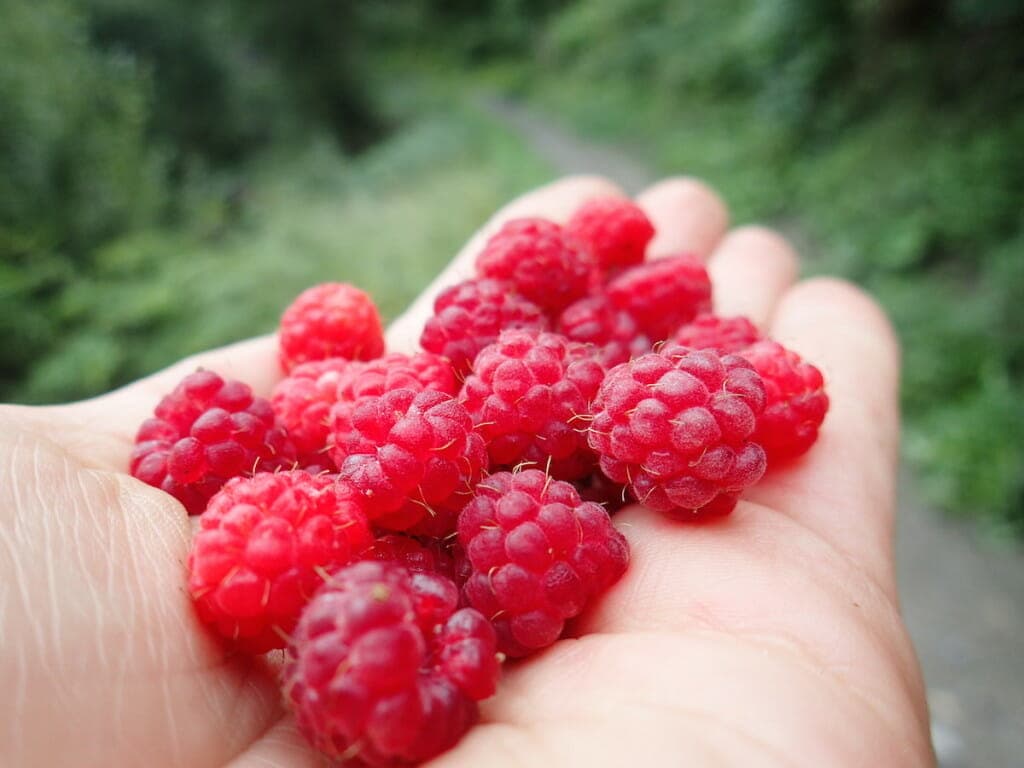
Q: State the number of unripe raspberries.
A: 0